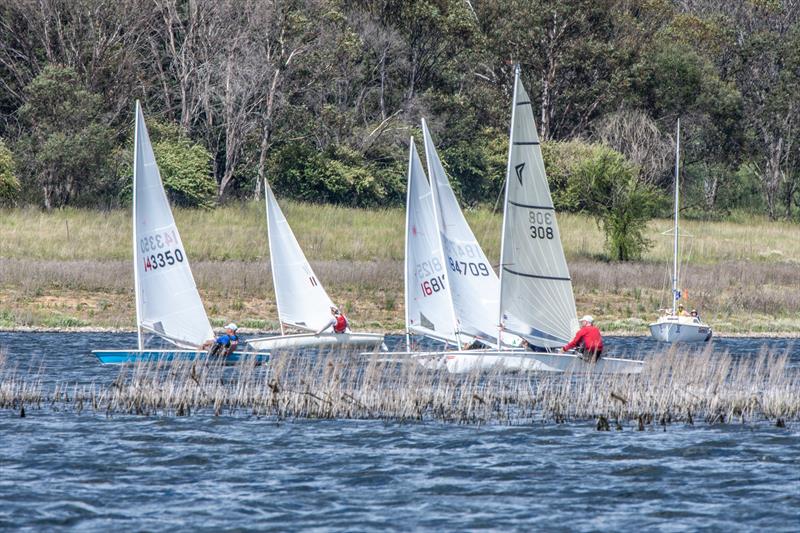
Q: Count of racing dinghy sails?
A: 5